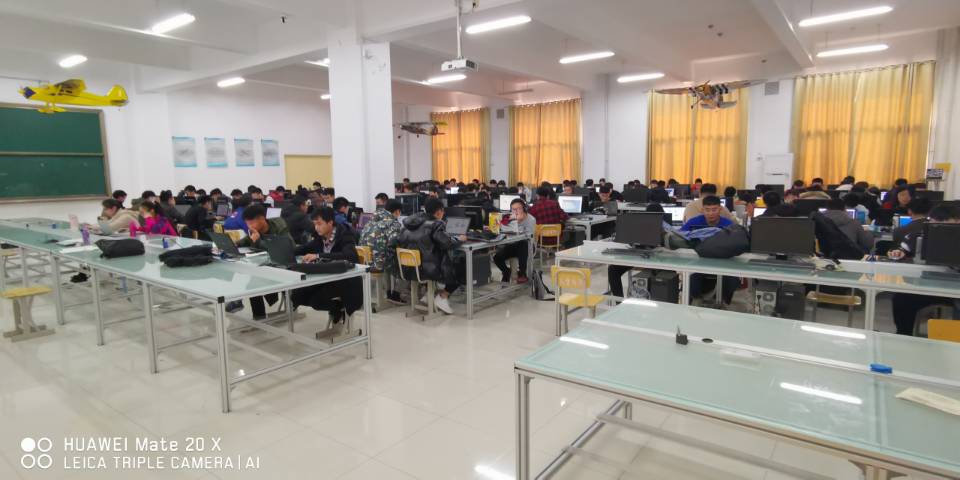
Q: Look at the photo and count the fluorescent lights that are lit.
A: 11